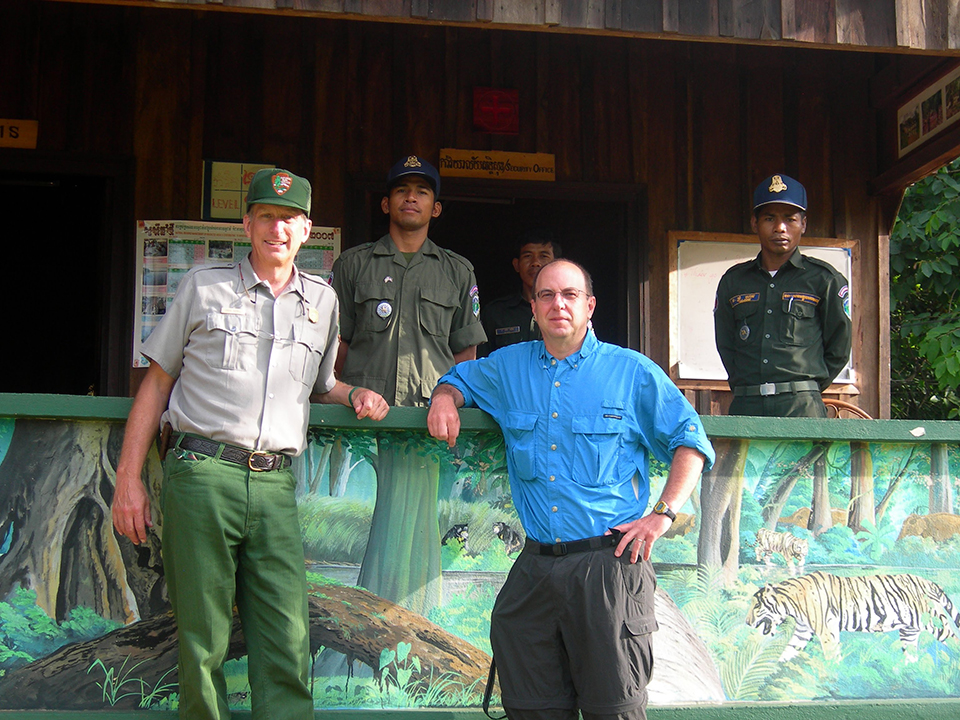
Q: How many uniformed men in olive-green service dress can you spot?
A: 3